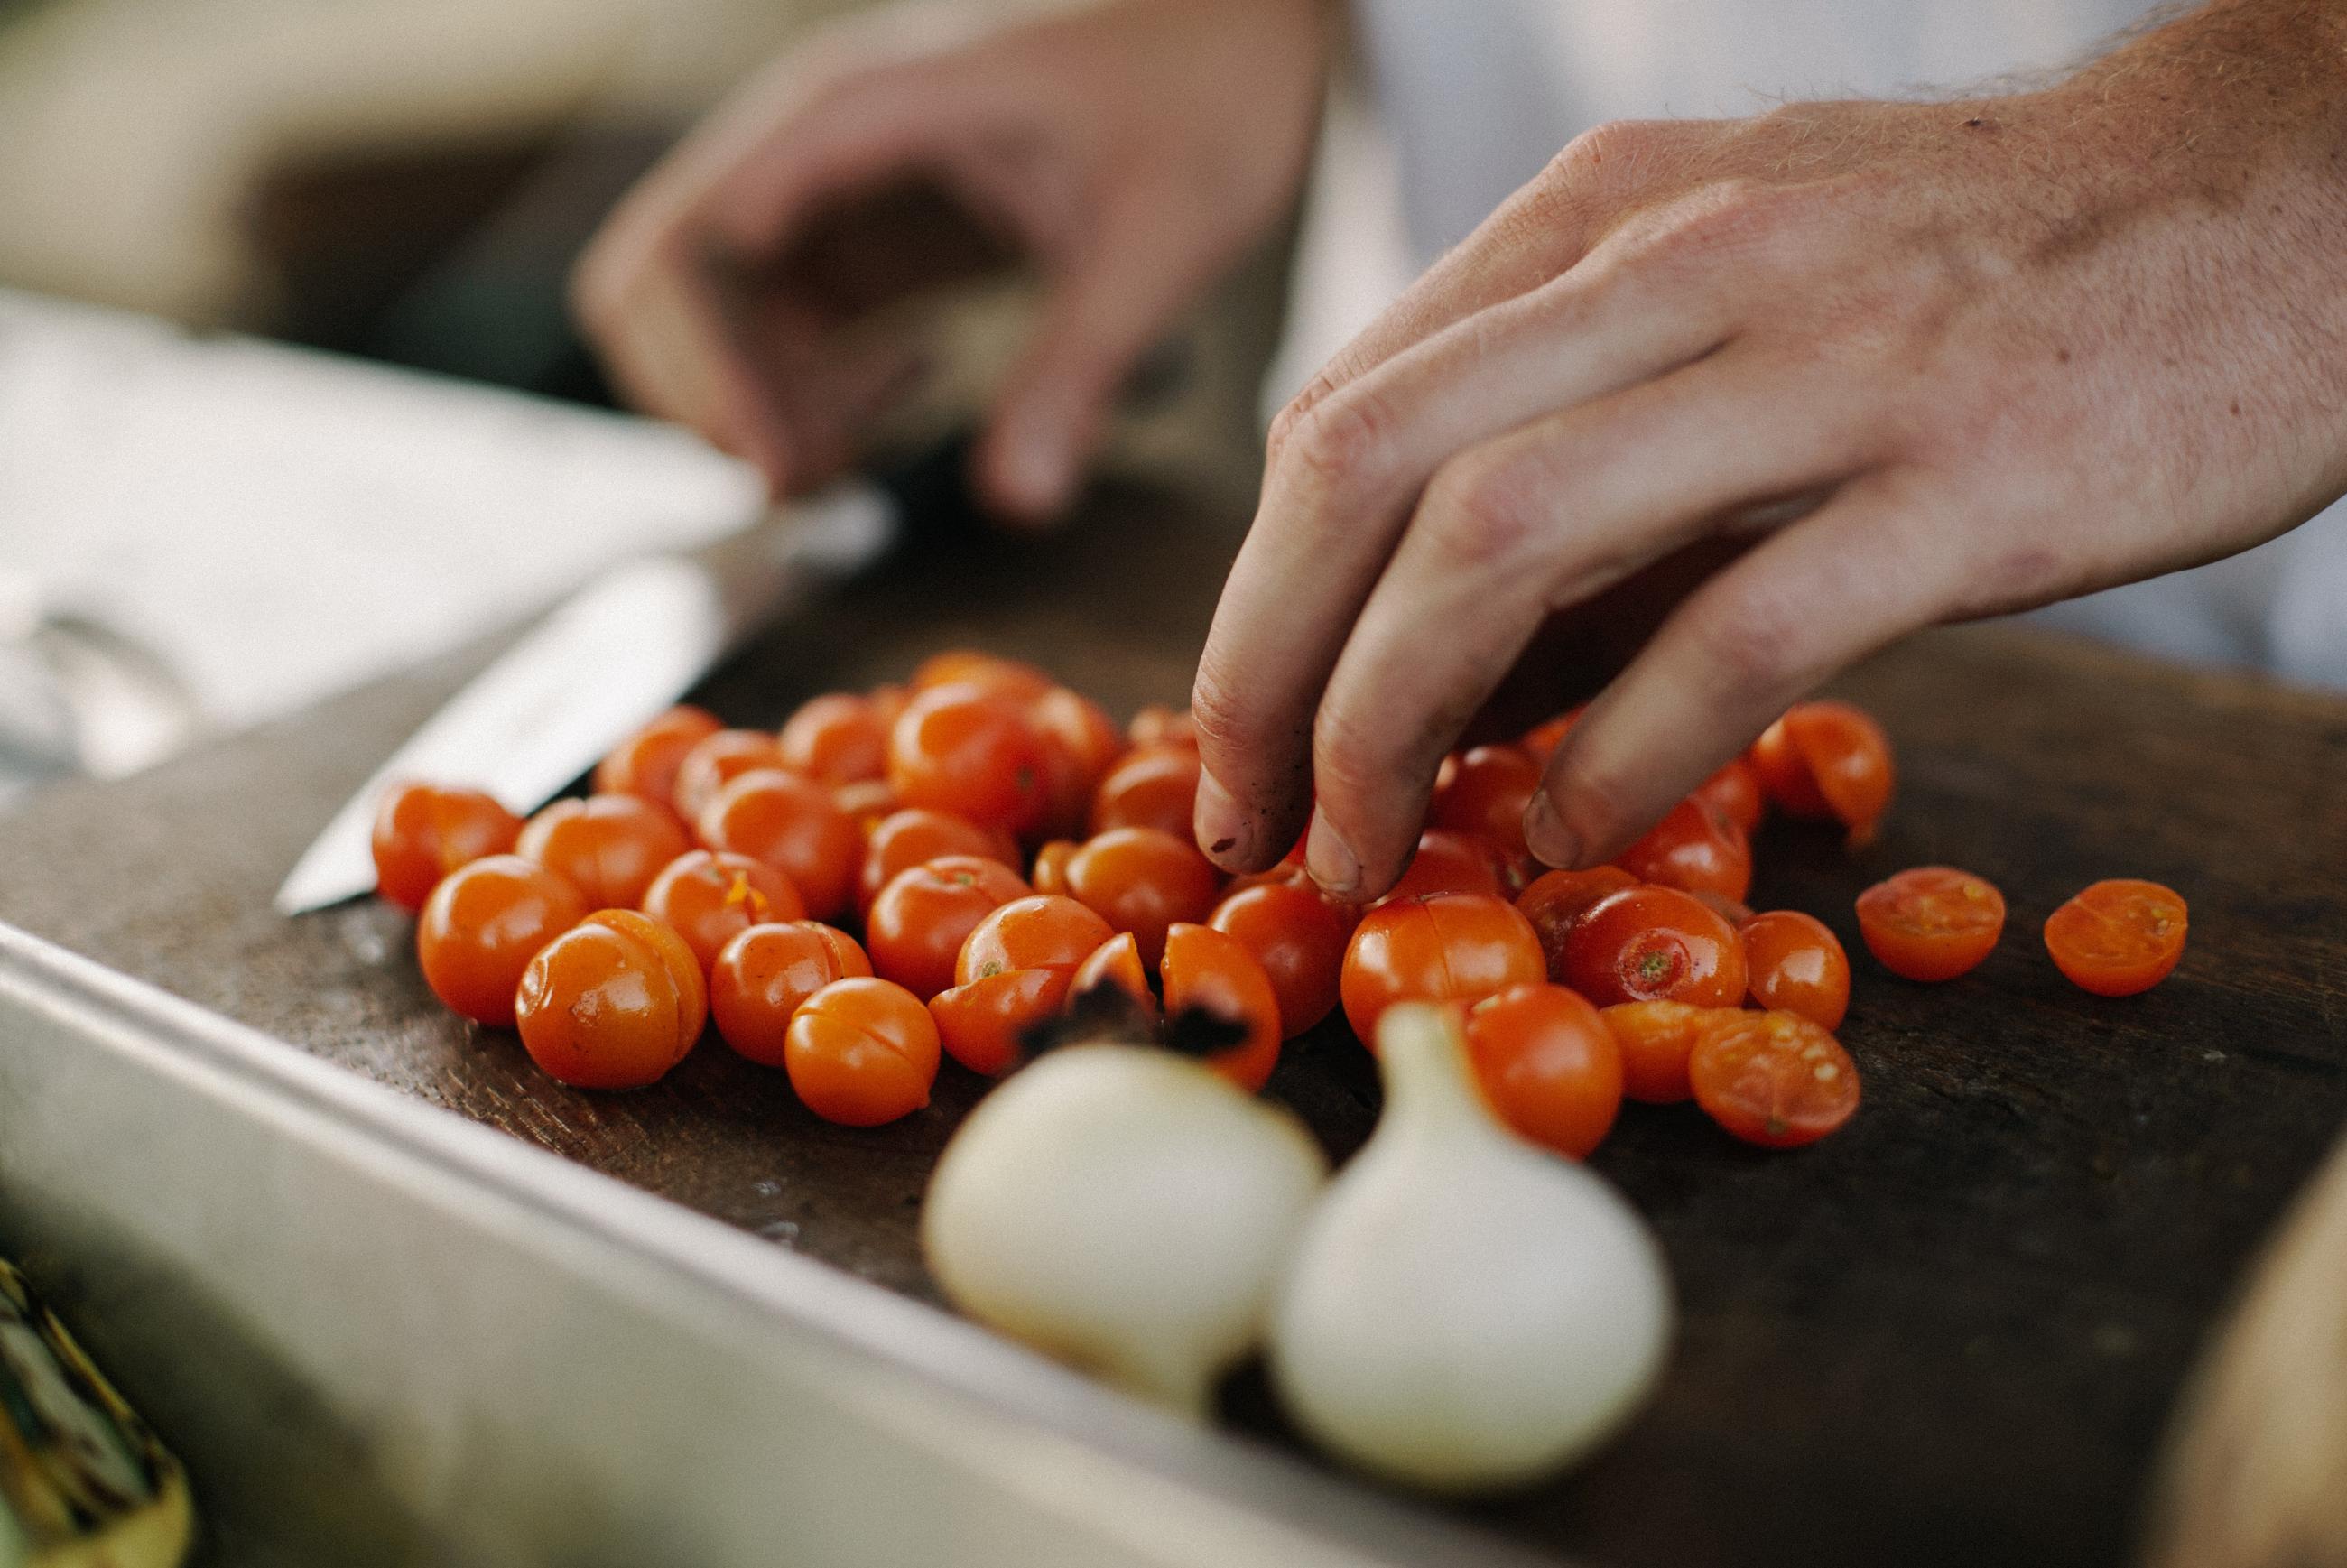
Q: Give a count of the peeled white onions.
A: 2